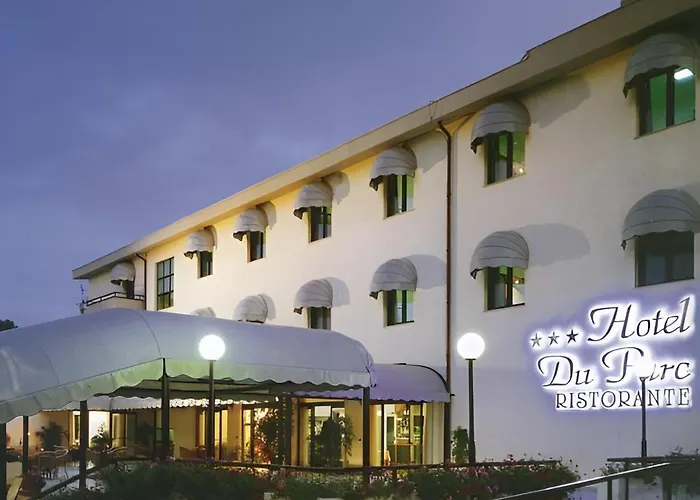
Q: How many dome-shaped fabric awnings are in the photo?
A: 13